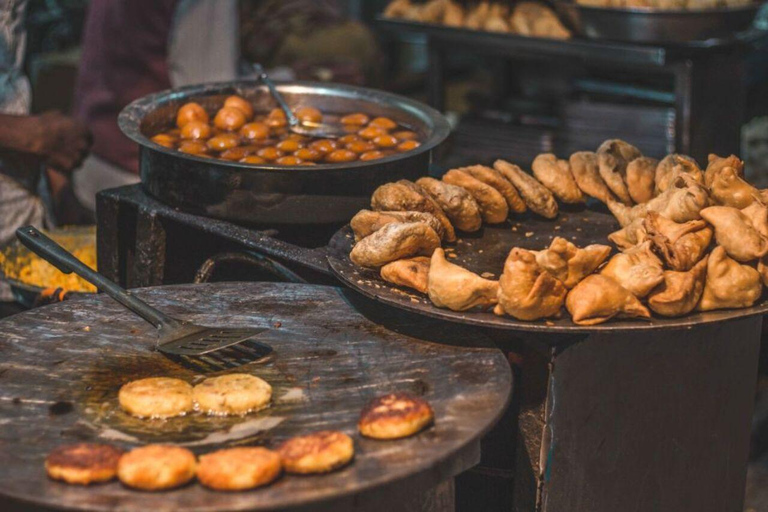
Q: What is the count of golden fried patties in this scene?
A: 7